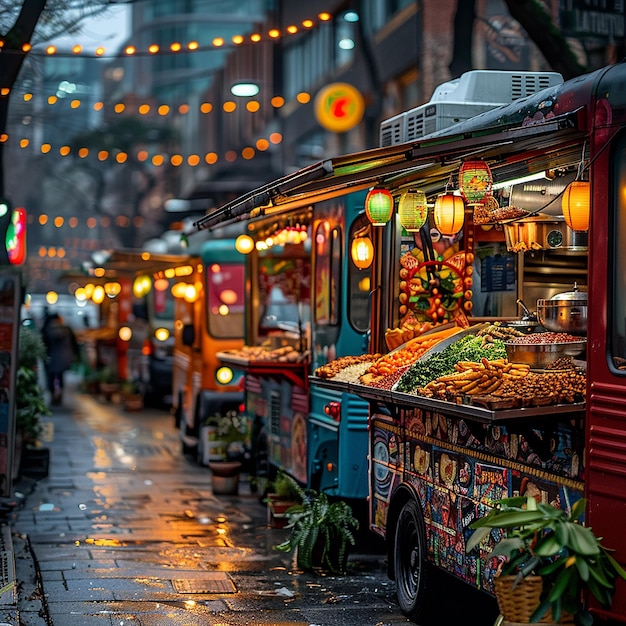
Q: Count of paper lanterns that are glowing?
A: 6